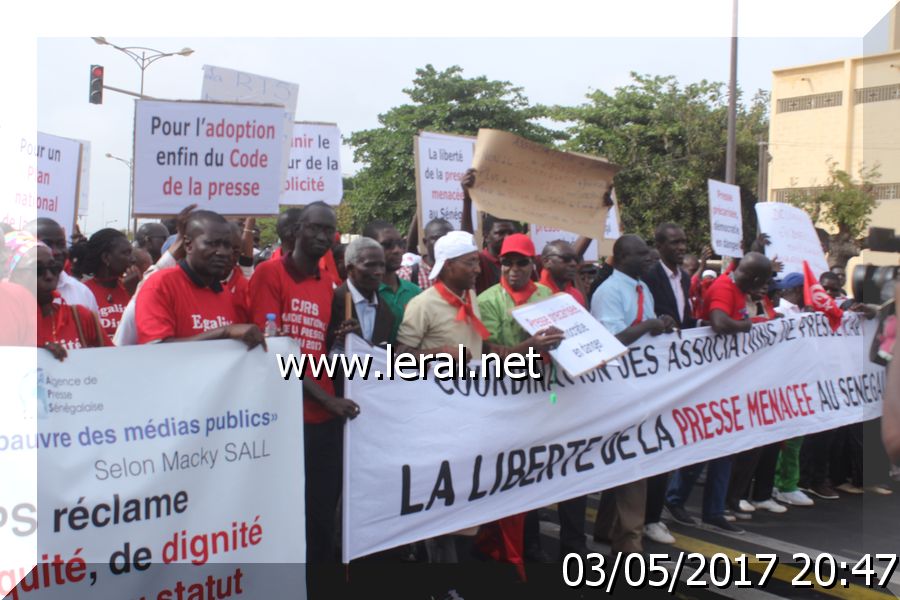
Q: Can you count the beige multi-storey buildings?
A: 1